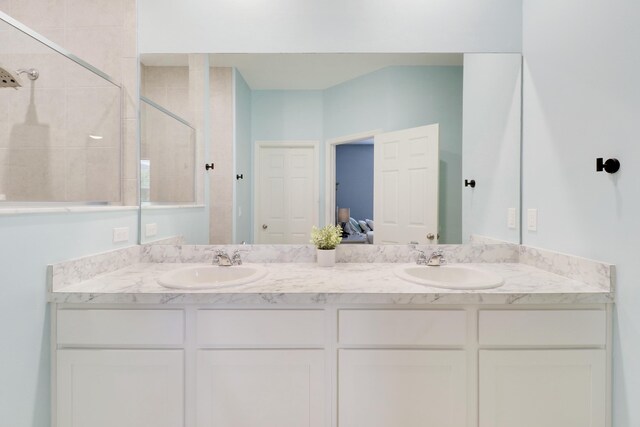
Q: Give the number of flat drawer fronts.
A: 4